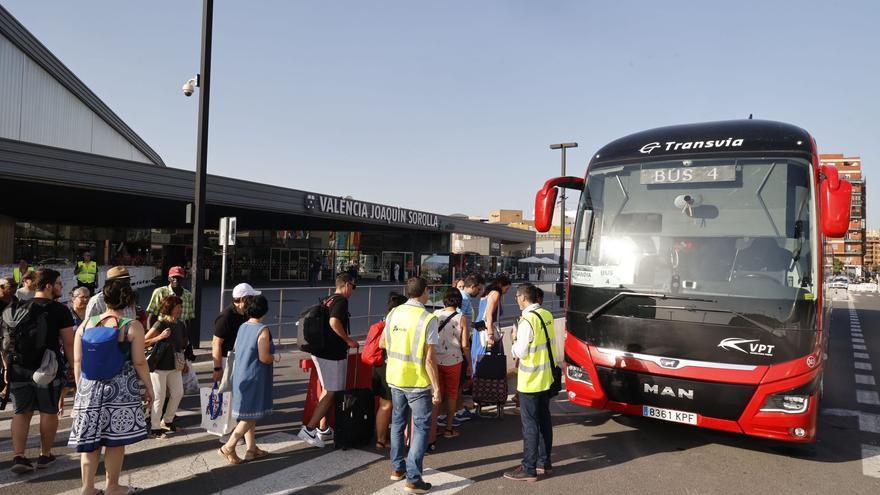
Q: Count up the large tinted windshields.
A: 1